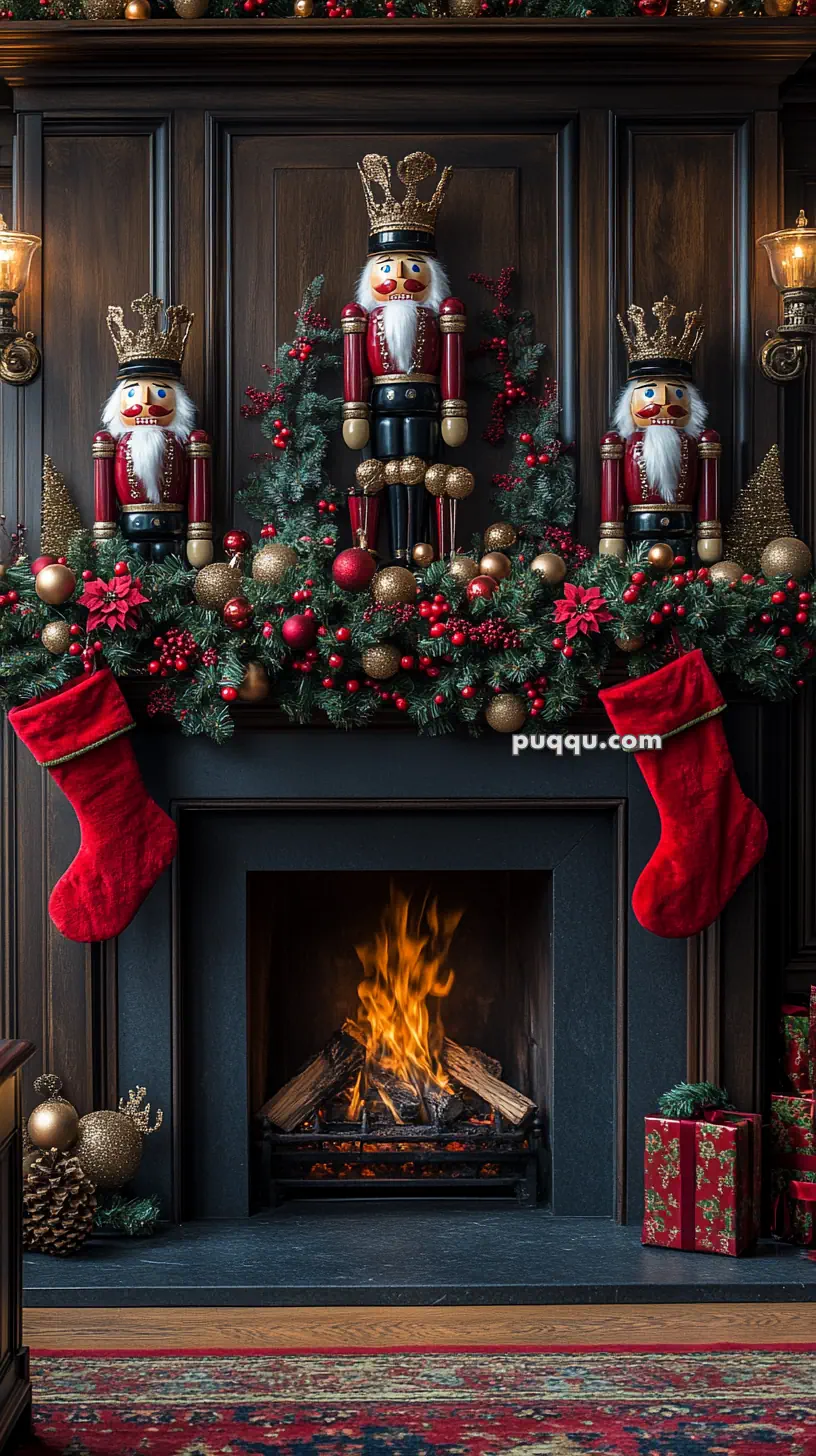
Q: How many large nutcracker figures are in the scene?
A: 3